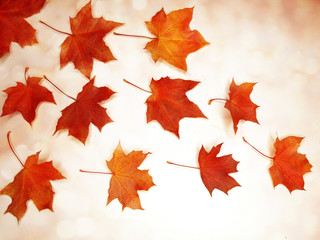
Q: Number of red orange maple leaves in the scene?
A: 11